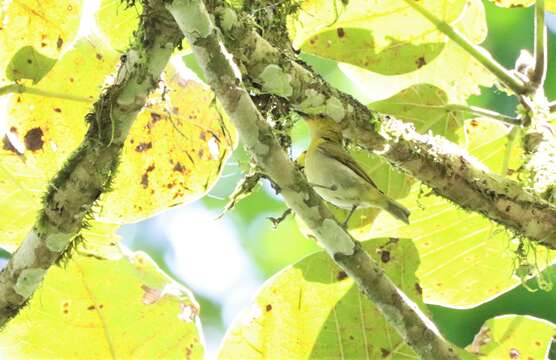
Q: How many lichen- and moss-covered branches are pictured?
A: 3